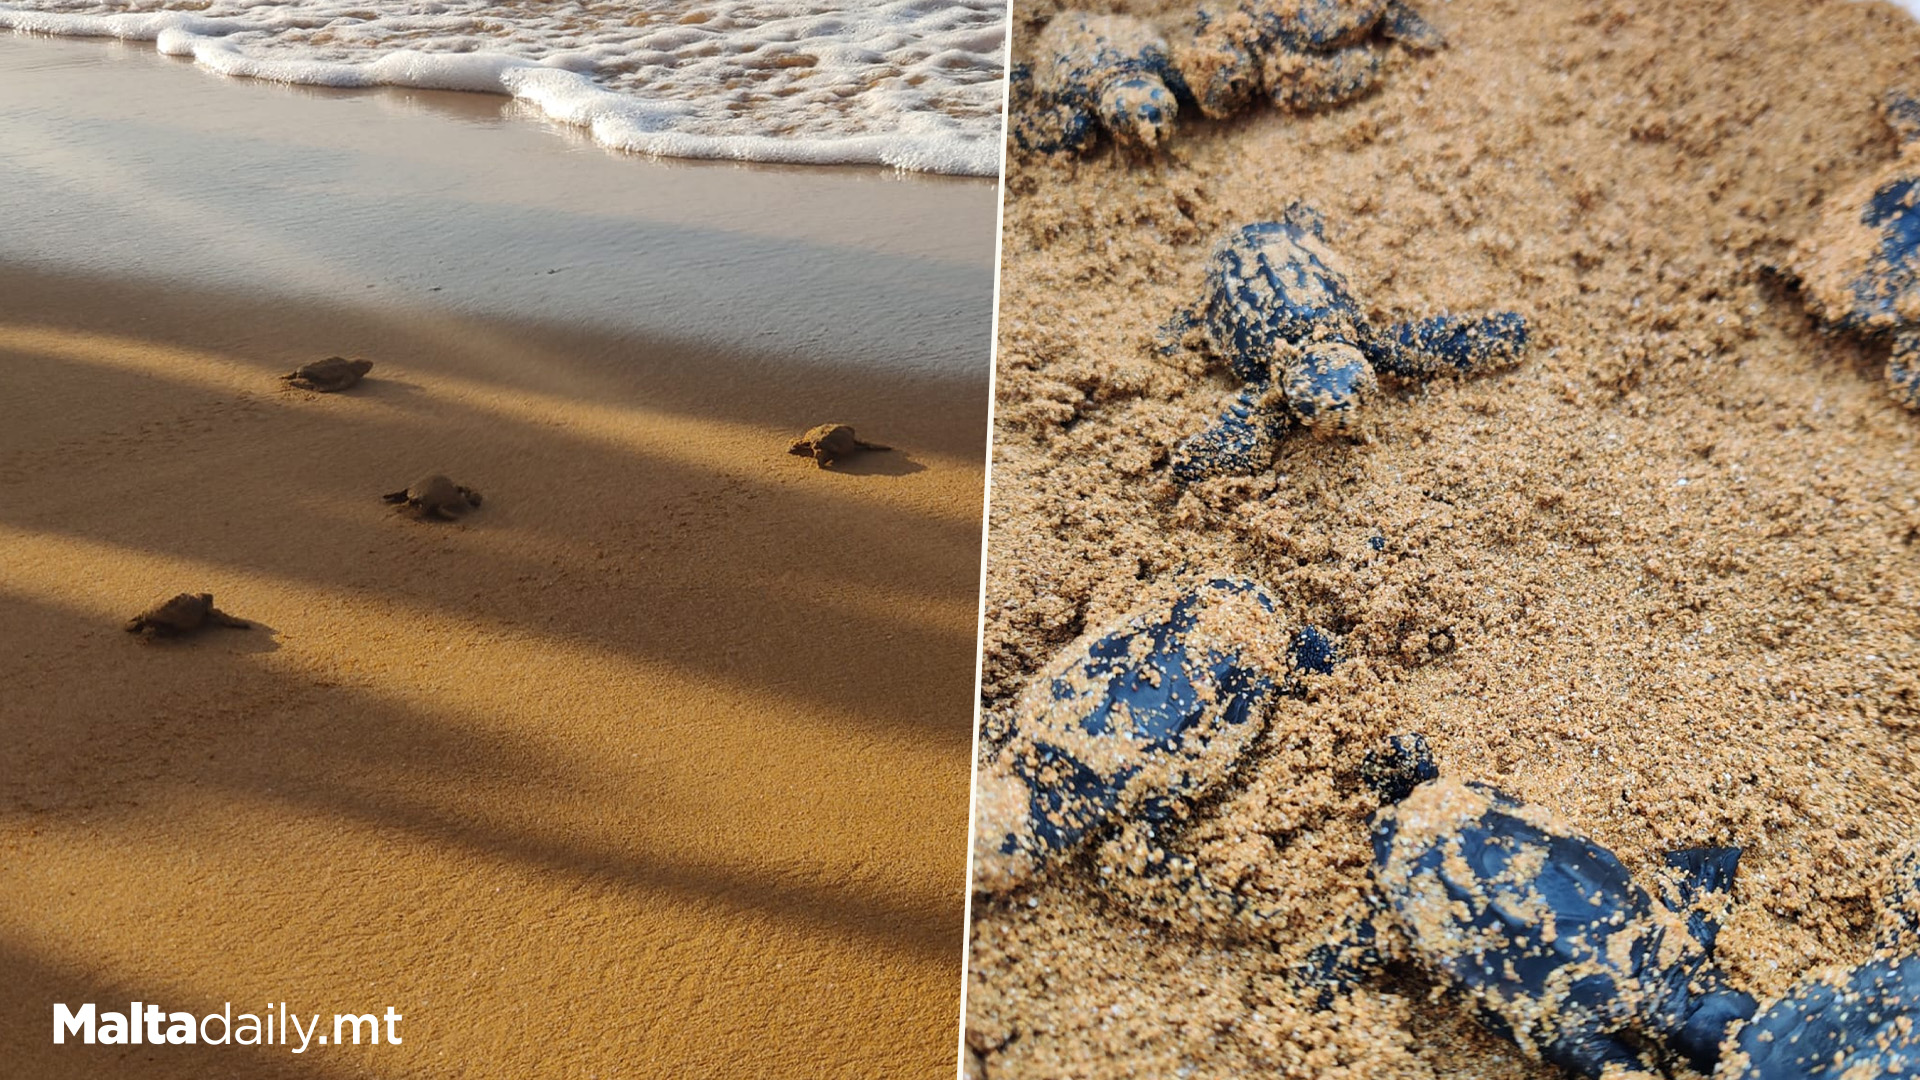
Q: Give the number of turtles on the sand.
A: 11